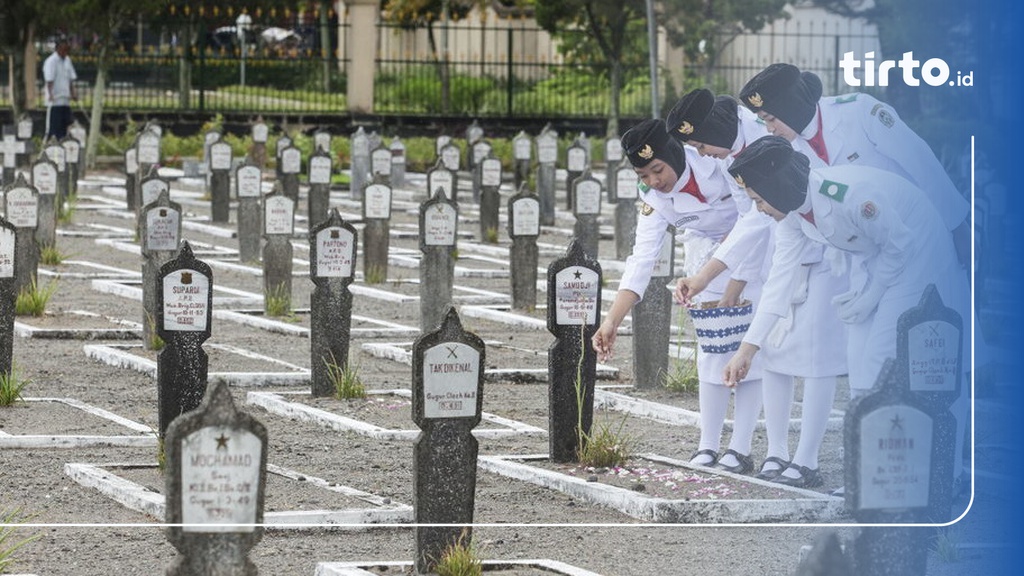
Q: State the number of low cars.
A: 0